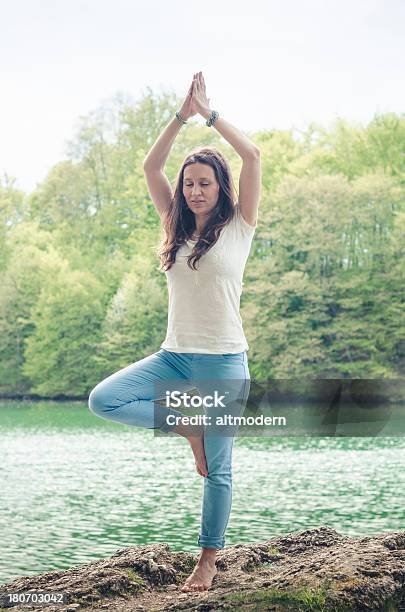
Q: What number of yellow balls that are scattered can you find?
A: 0